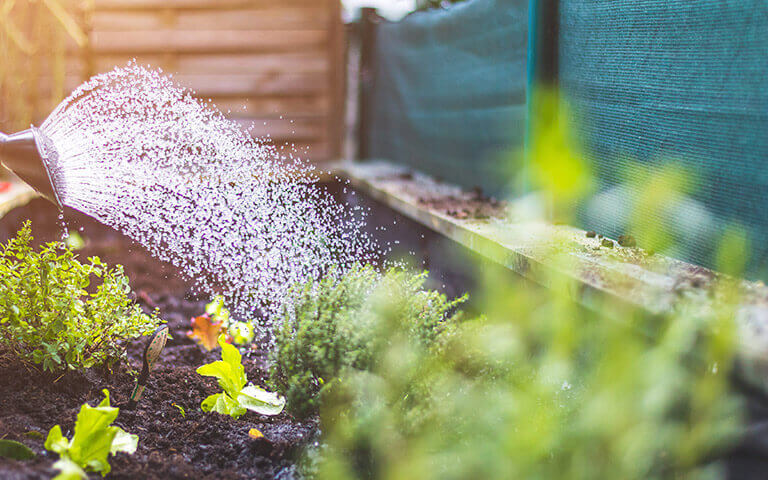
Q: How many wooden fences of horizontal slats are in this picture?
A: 1